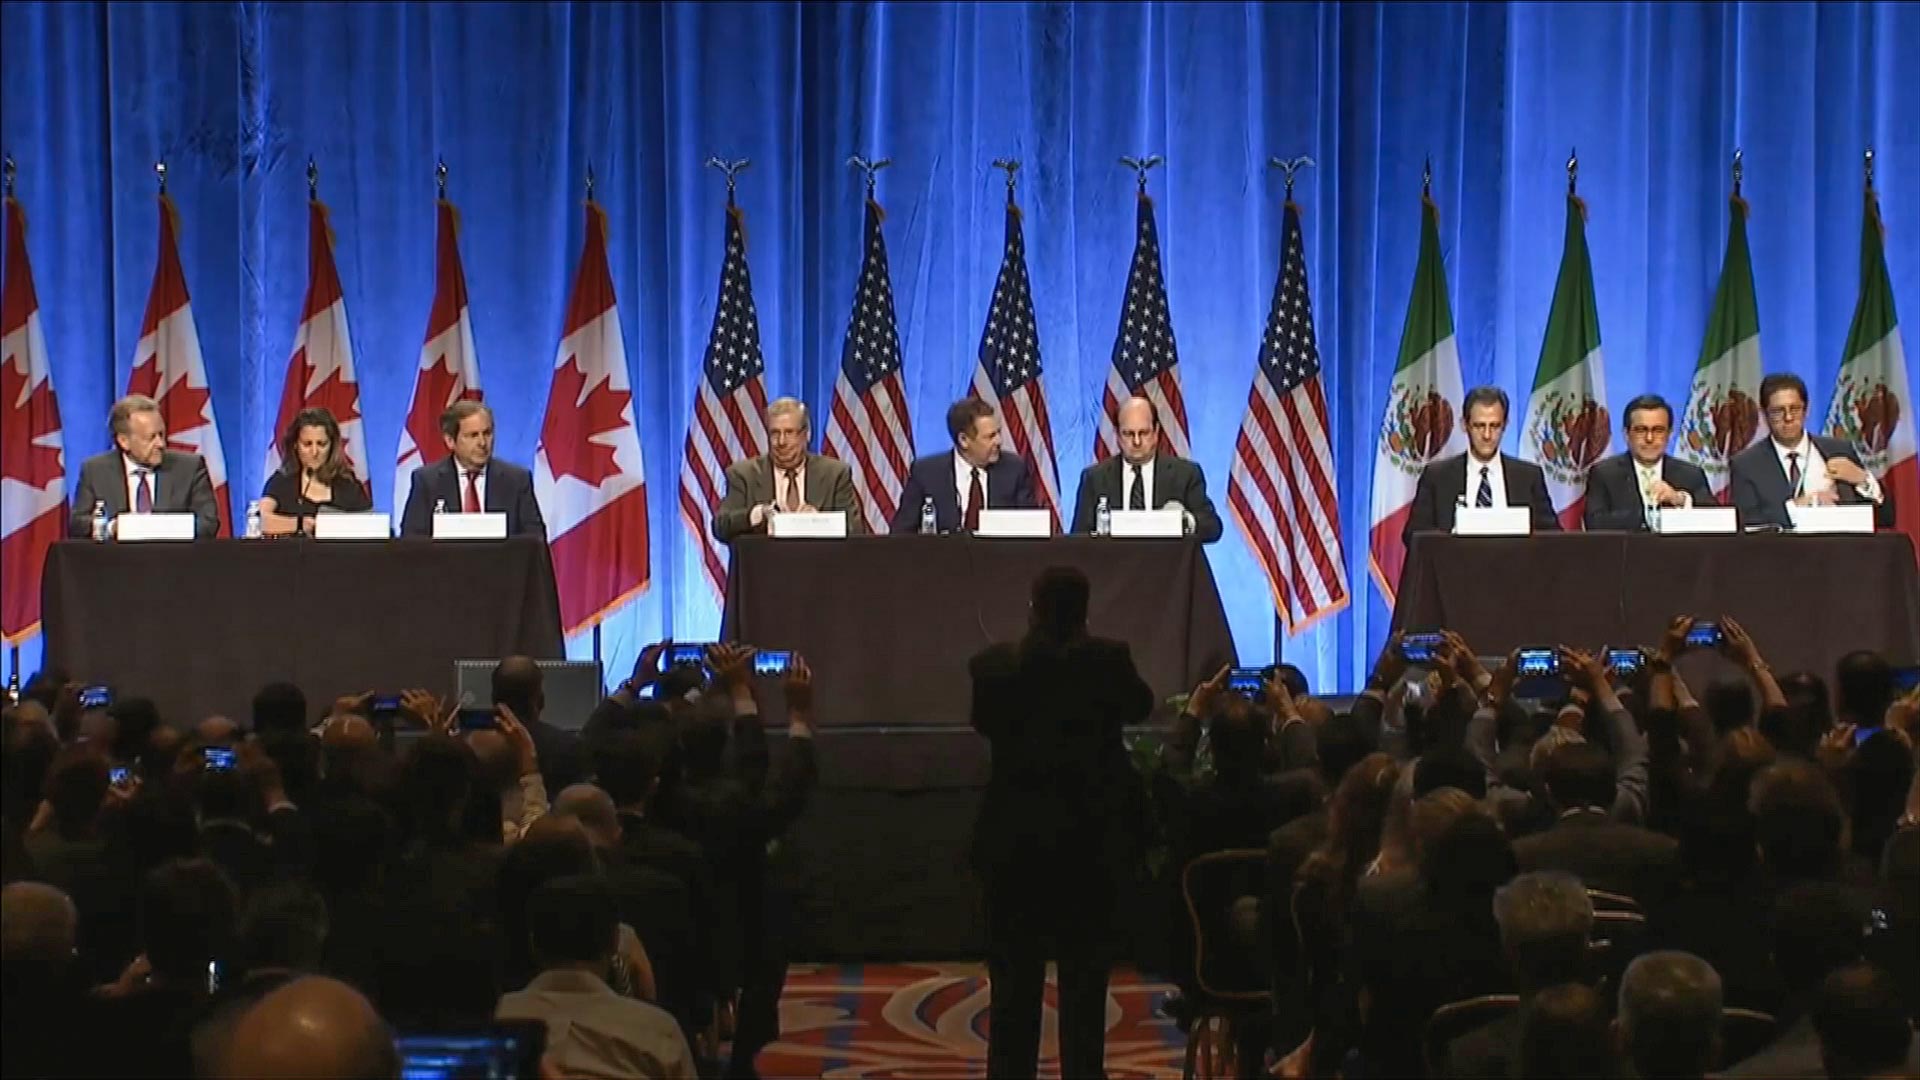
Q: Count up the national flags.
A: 14